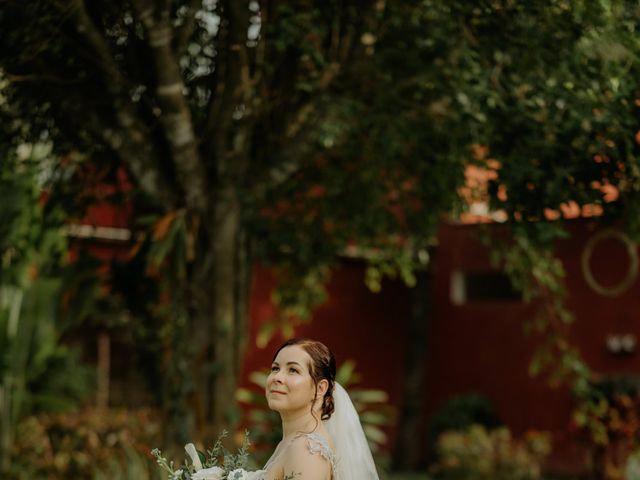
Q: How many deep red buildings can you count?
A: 1